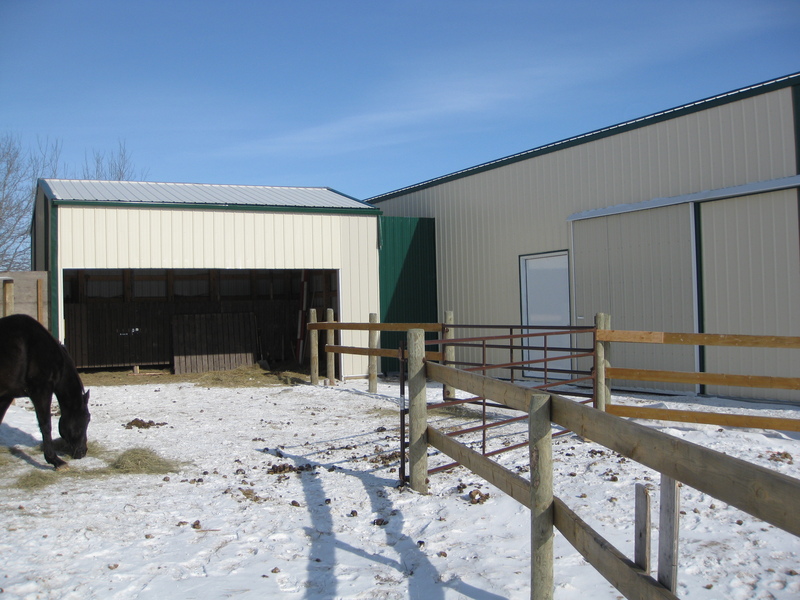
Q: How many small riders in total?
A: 0